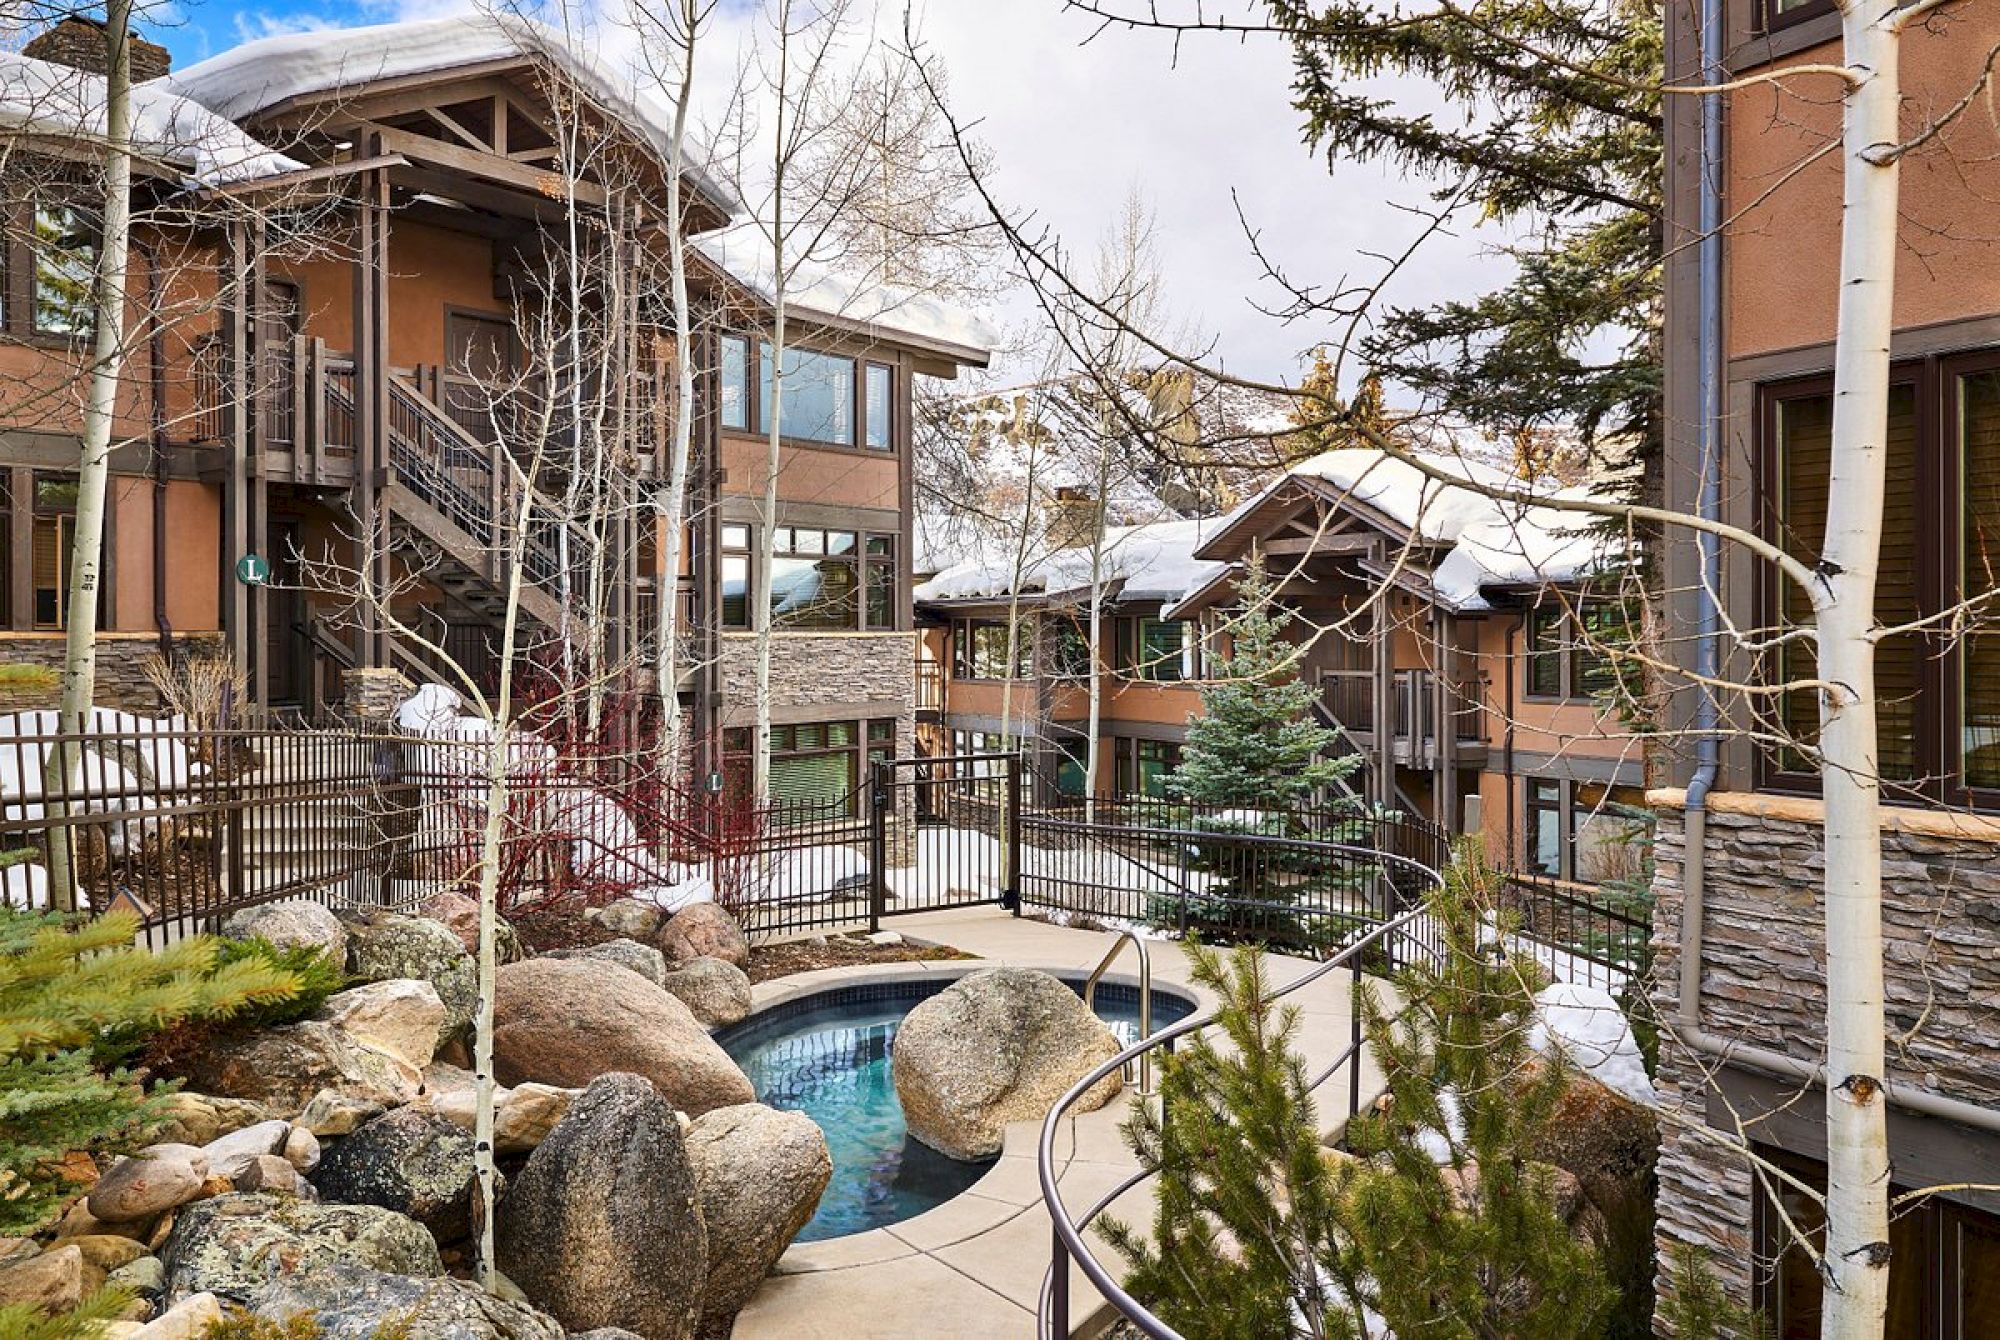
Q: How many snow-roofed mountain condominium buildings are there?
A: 2